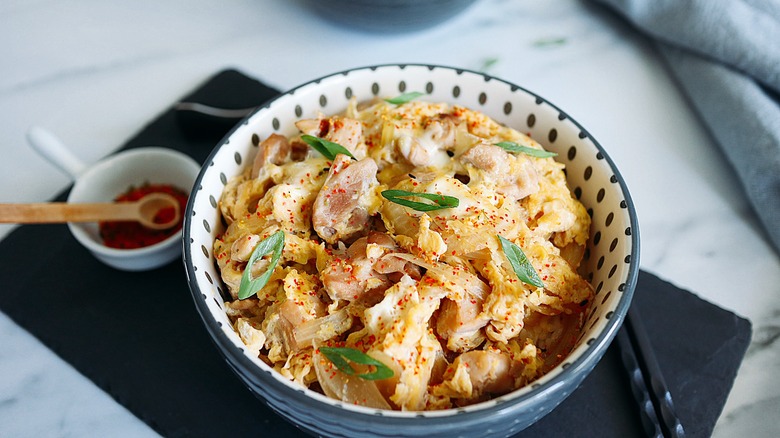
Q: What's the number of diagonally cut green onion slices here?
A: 7